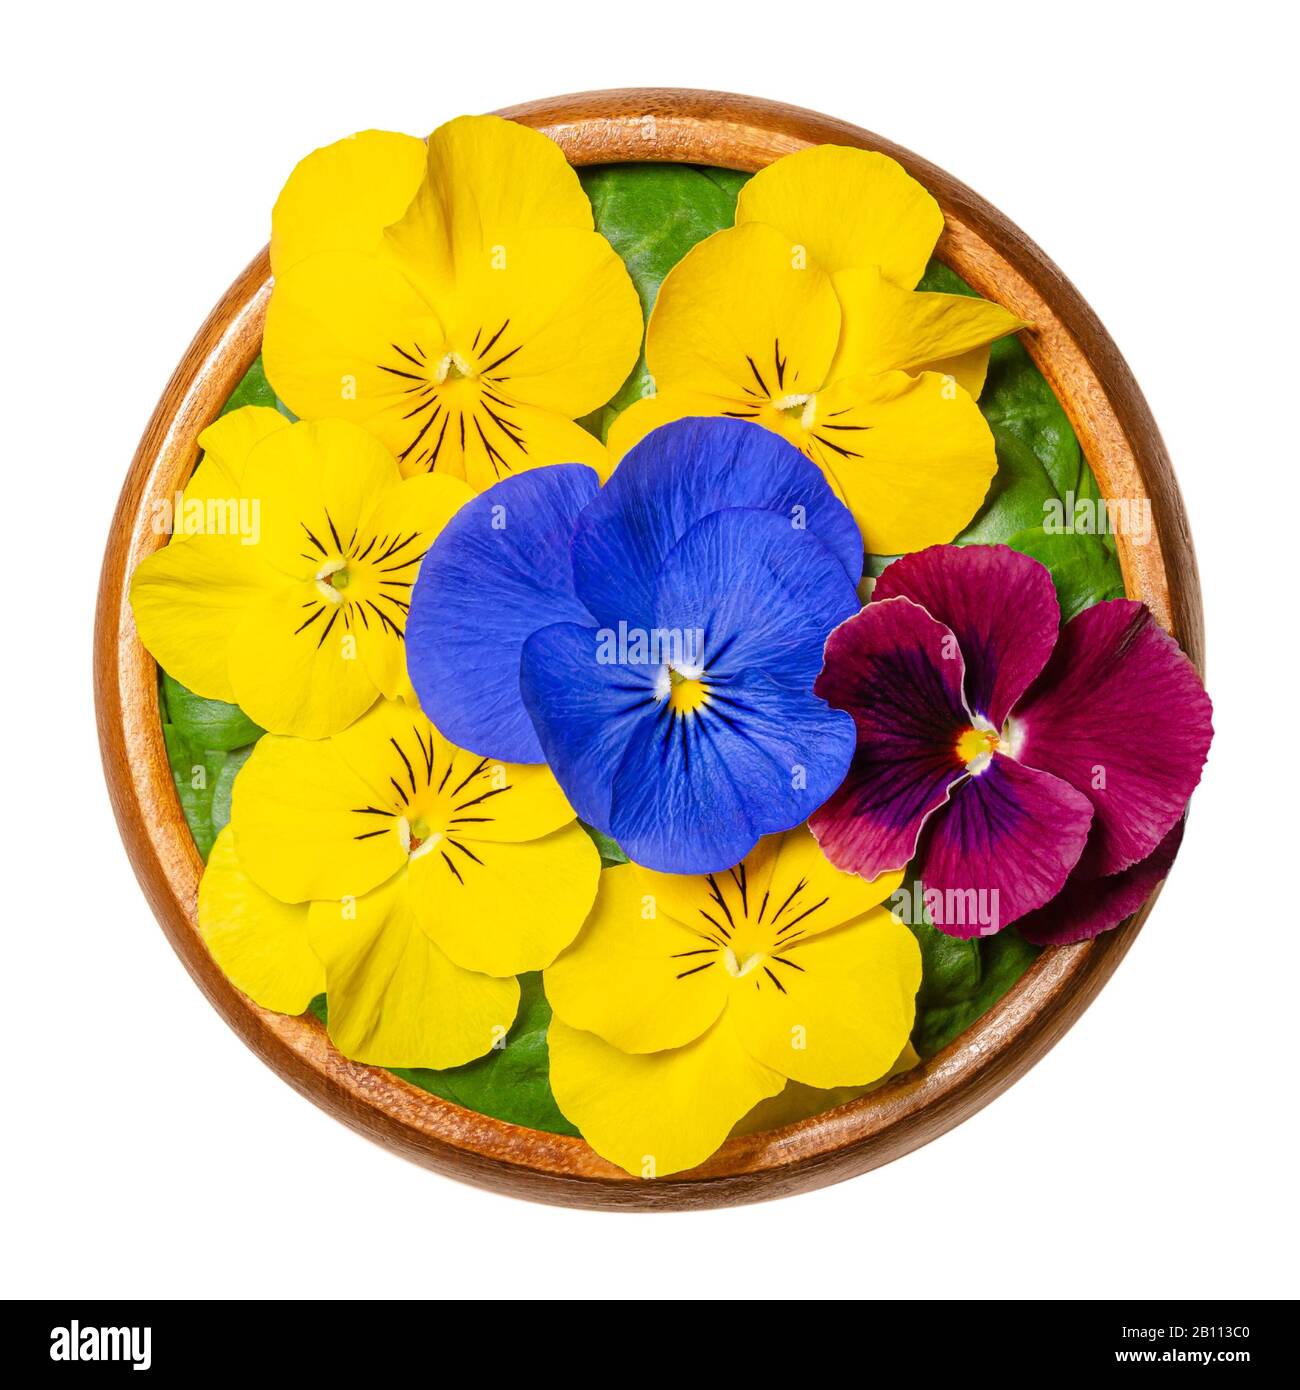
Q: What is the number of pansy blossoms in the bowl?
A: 7